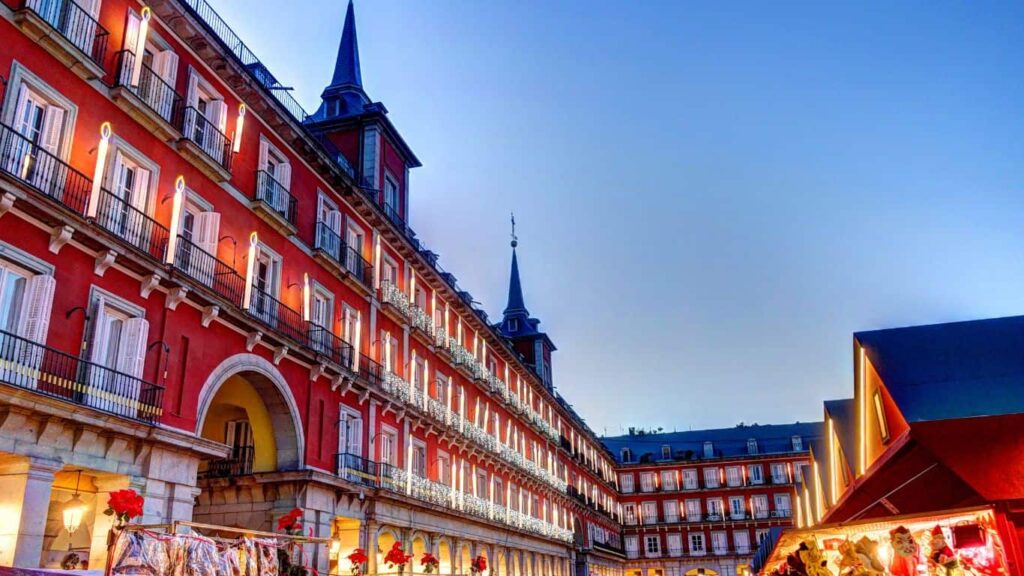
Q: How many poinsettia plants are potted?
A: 6